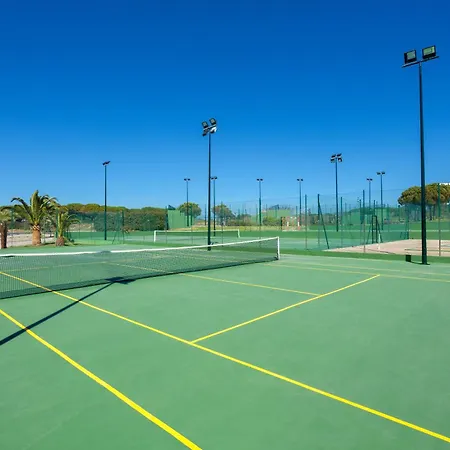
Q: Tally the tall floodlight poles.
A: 10